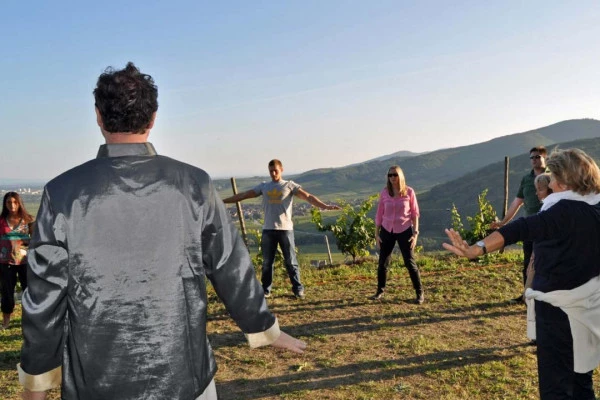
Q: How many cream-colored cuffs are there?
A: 2